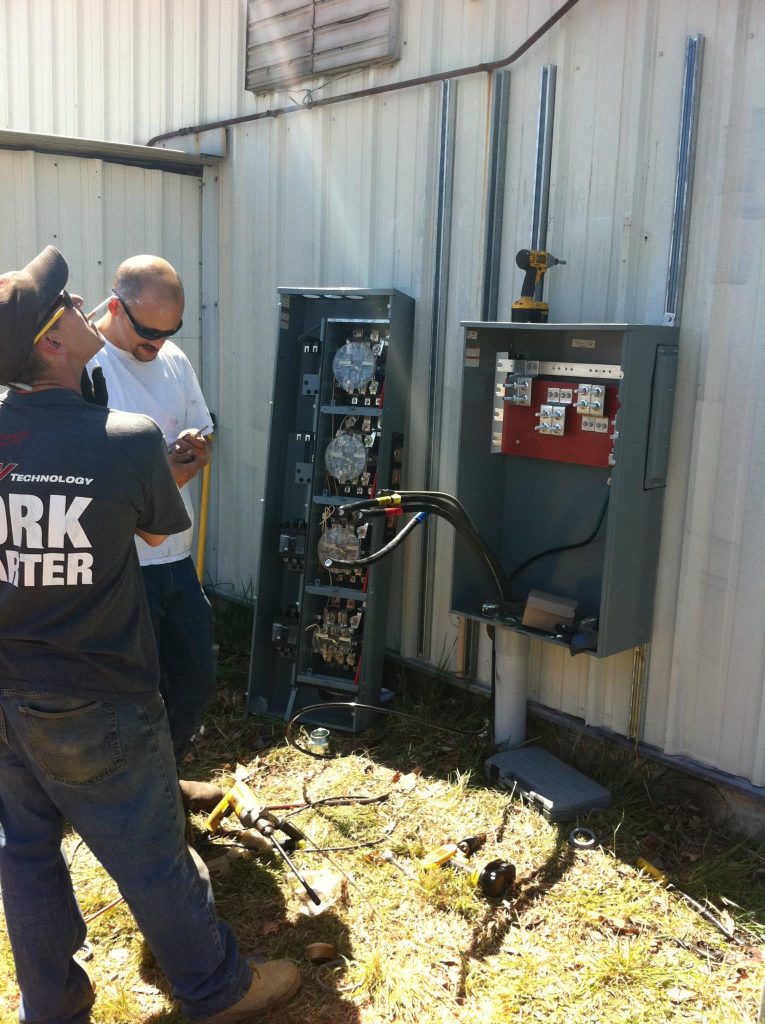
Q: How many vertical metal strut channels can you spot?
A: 4